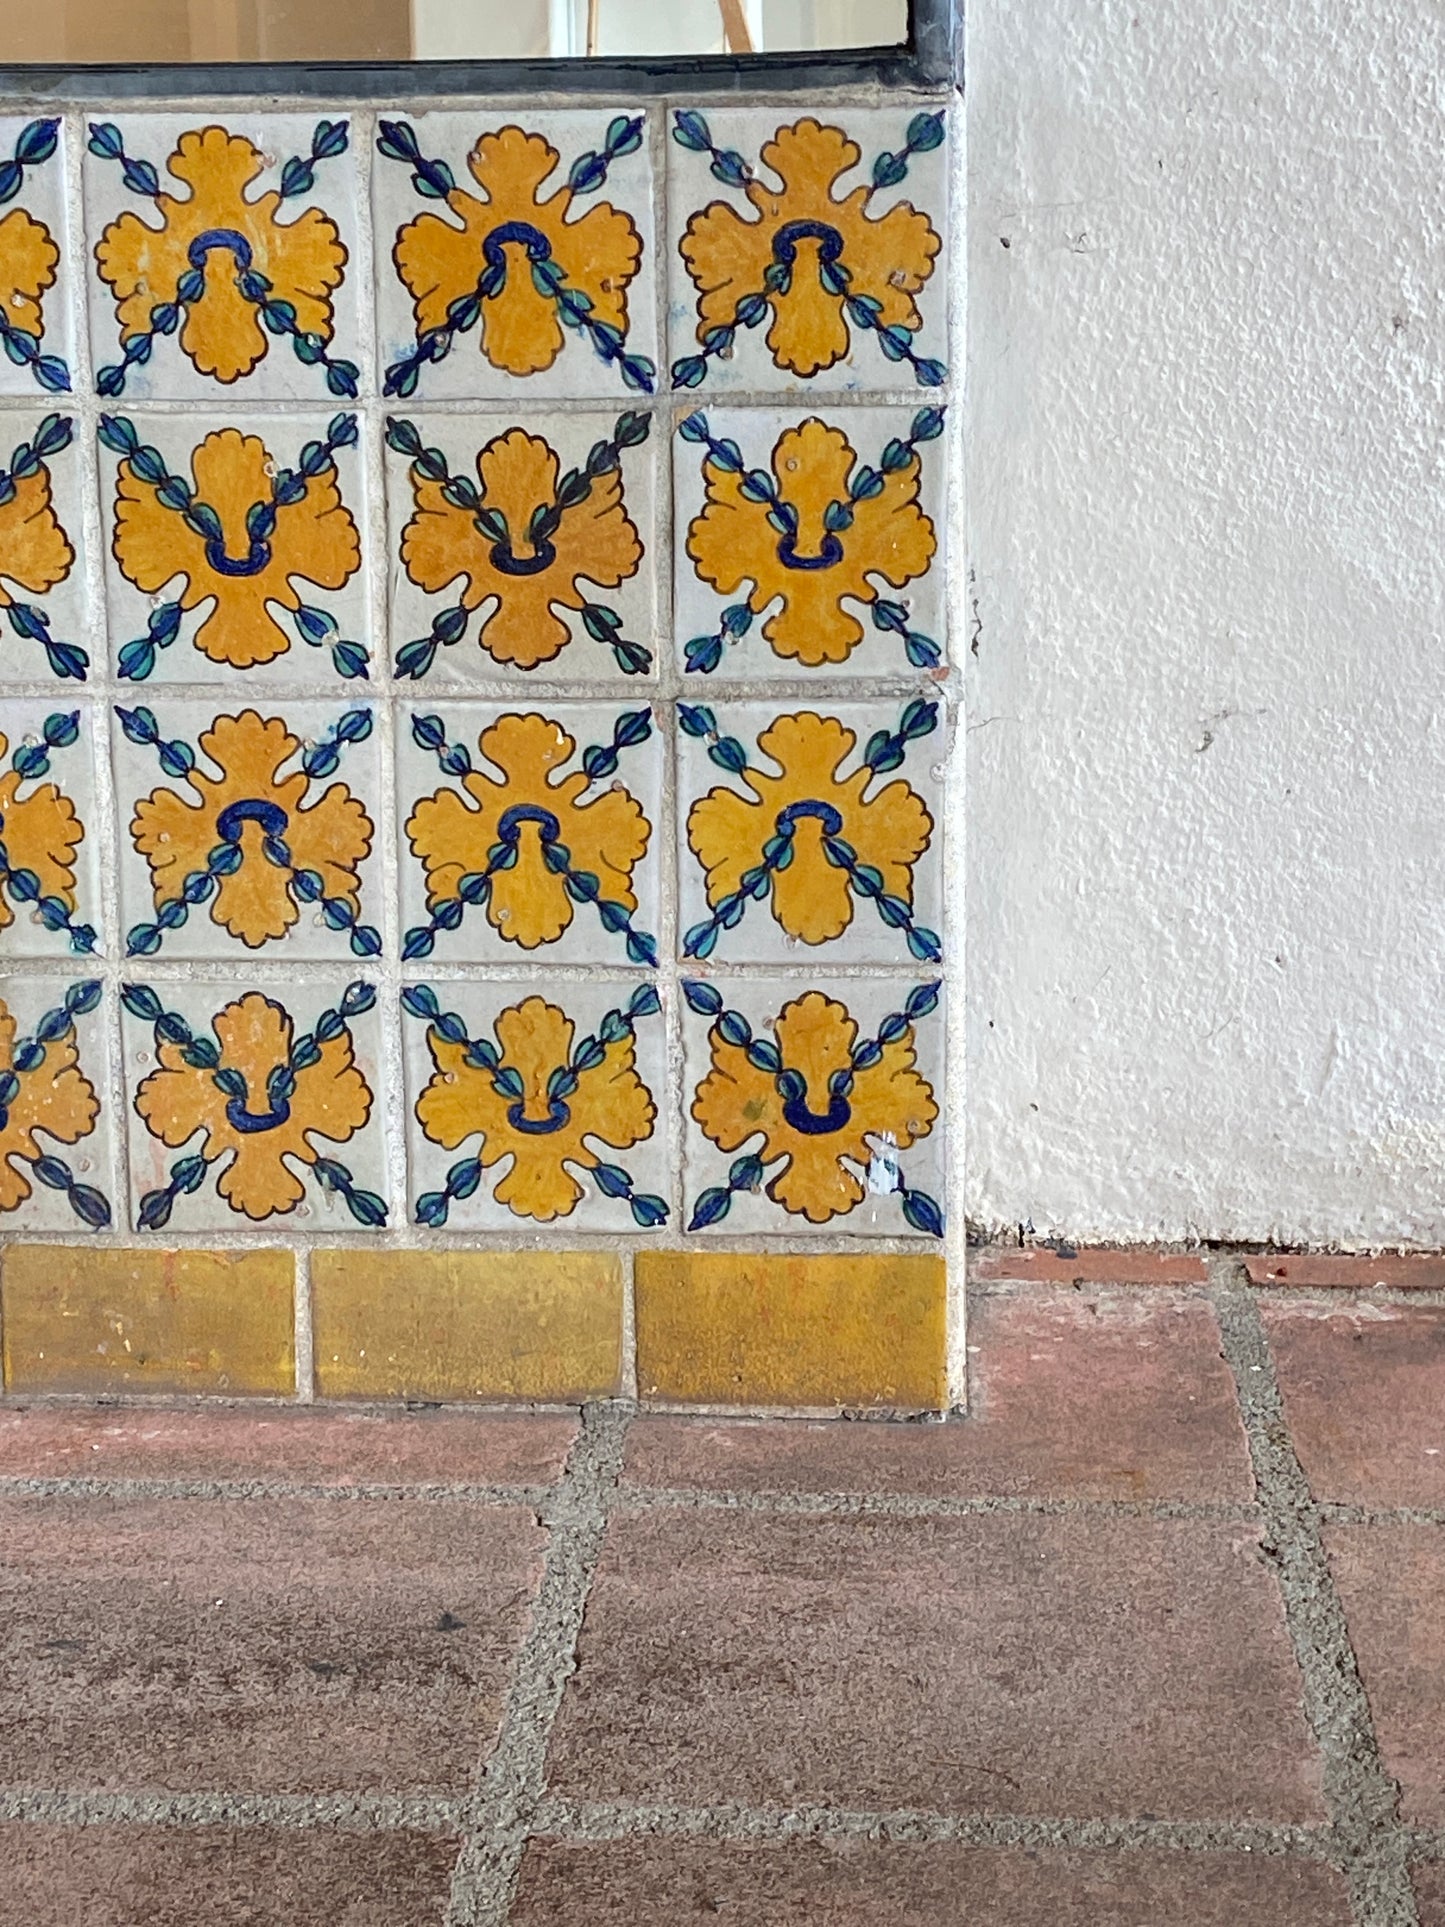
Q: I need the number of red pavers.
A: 11